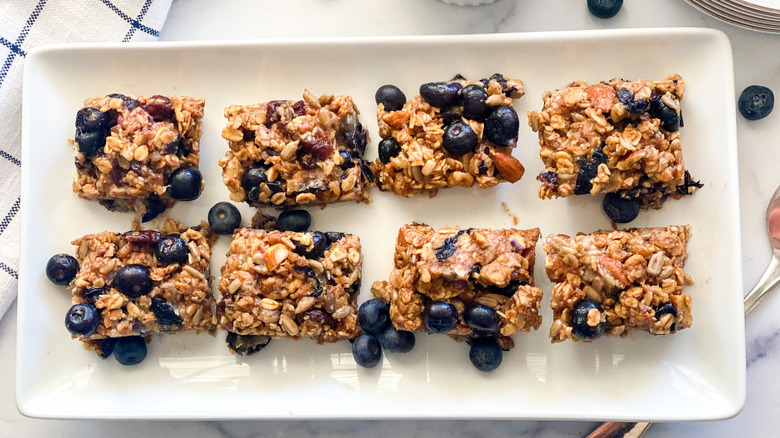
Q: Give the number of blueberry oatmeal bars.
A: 8